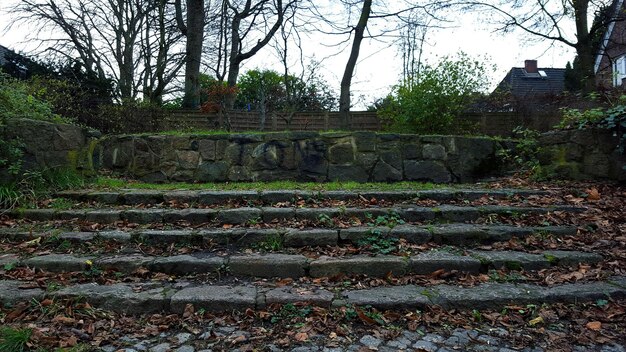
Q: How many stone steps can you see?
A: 5